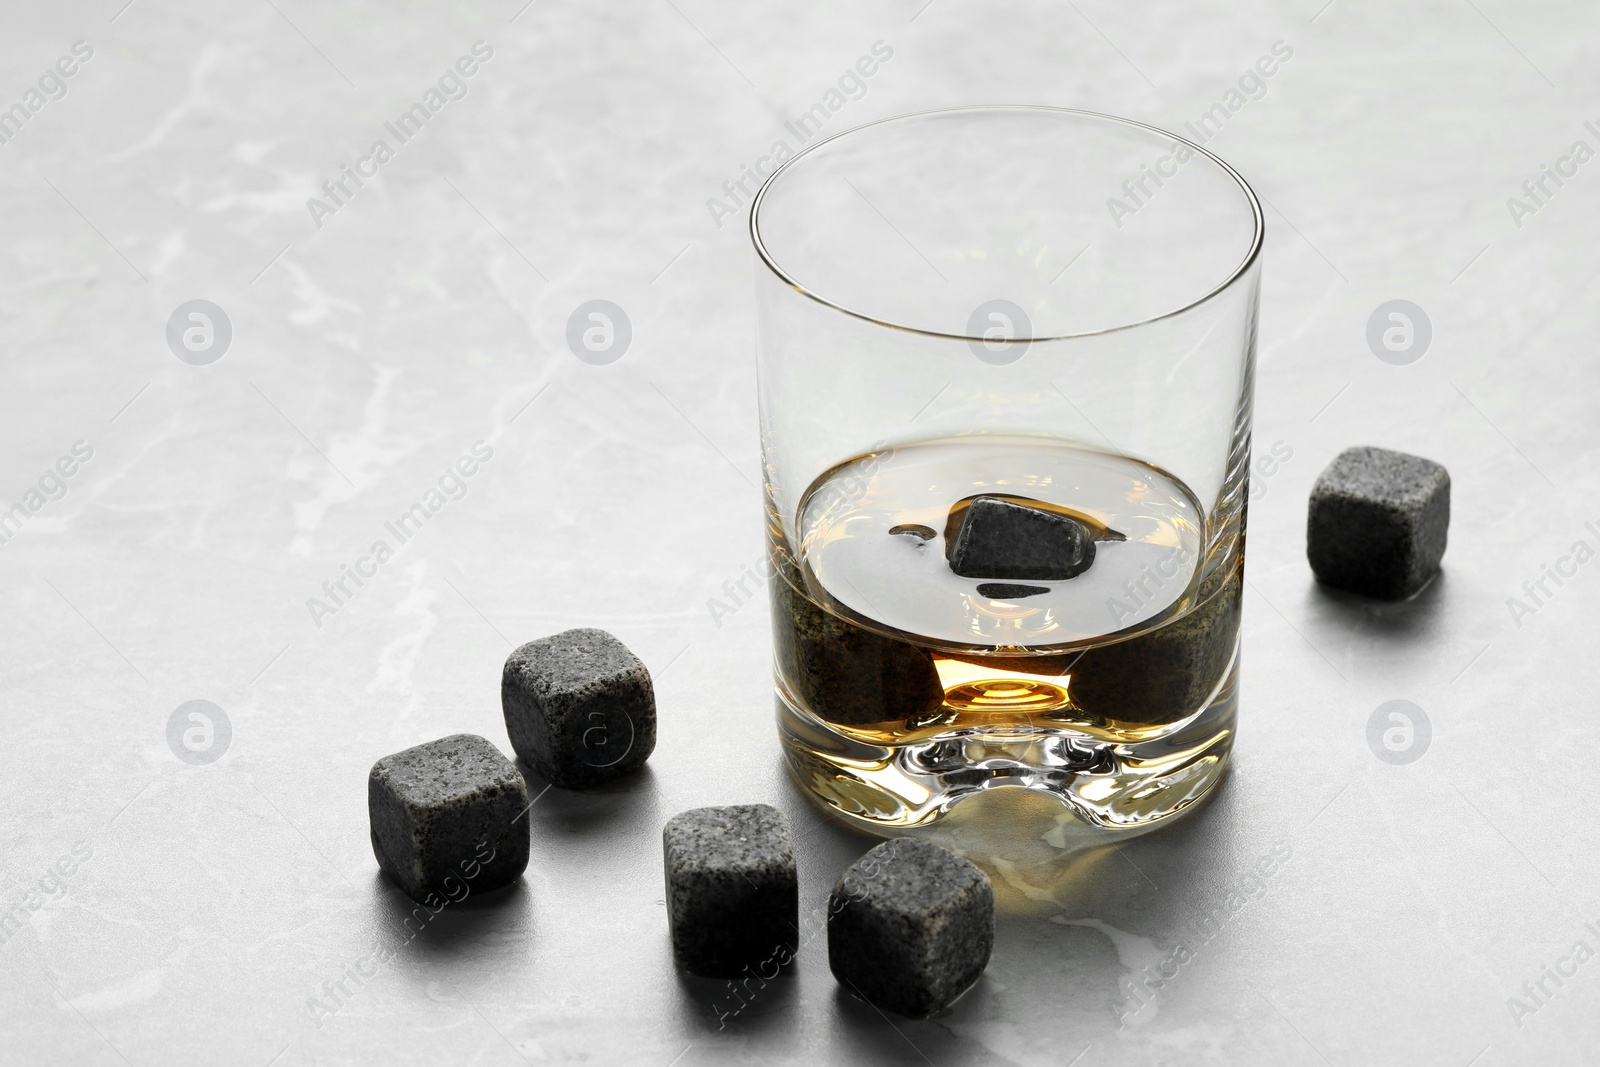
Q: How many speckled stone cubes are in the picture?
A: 8